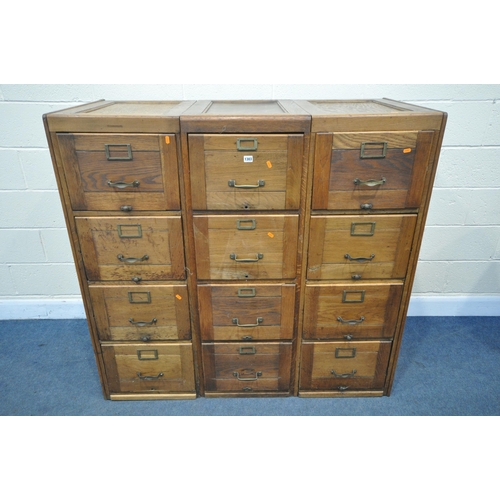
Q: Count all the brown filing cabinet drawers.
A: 12